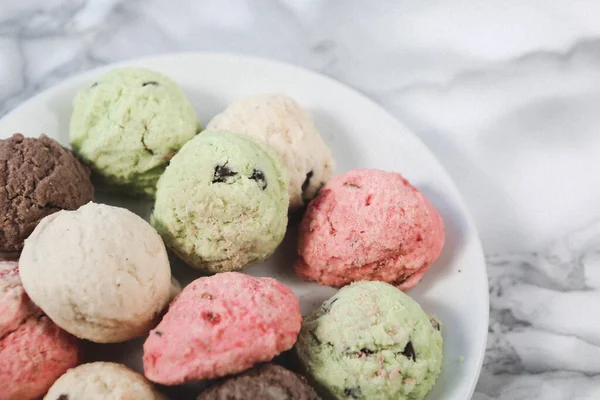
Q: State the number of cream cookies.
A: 3